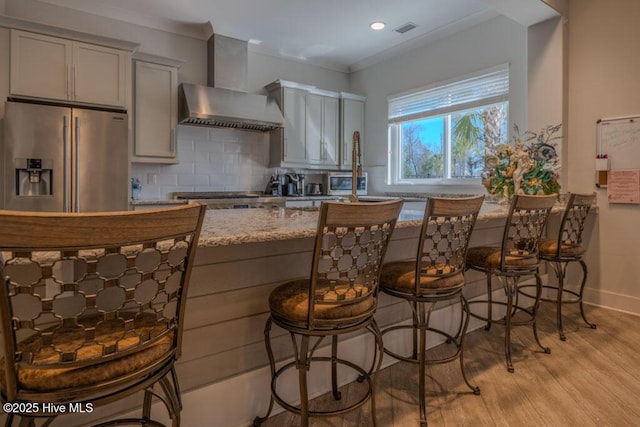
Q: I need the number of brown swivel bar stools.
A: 5